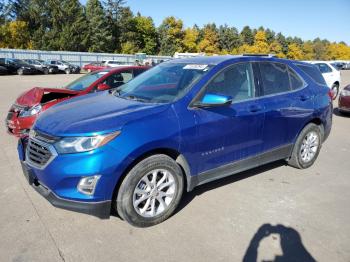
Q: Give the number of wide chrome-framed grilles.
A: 1